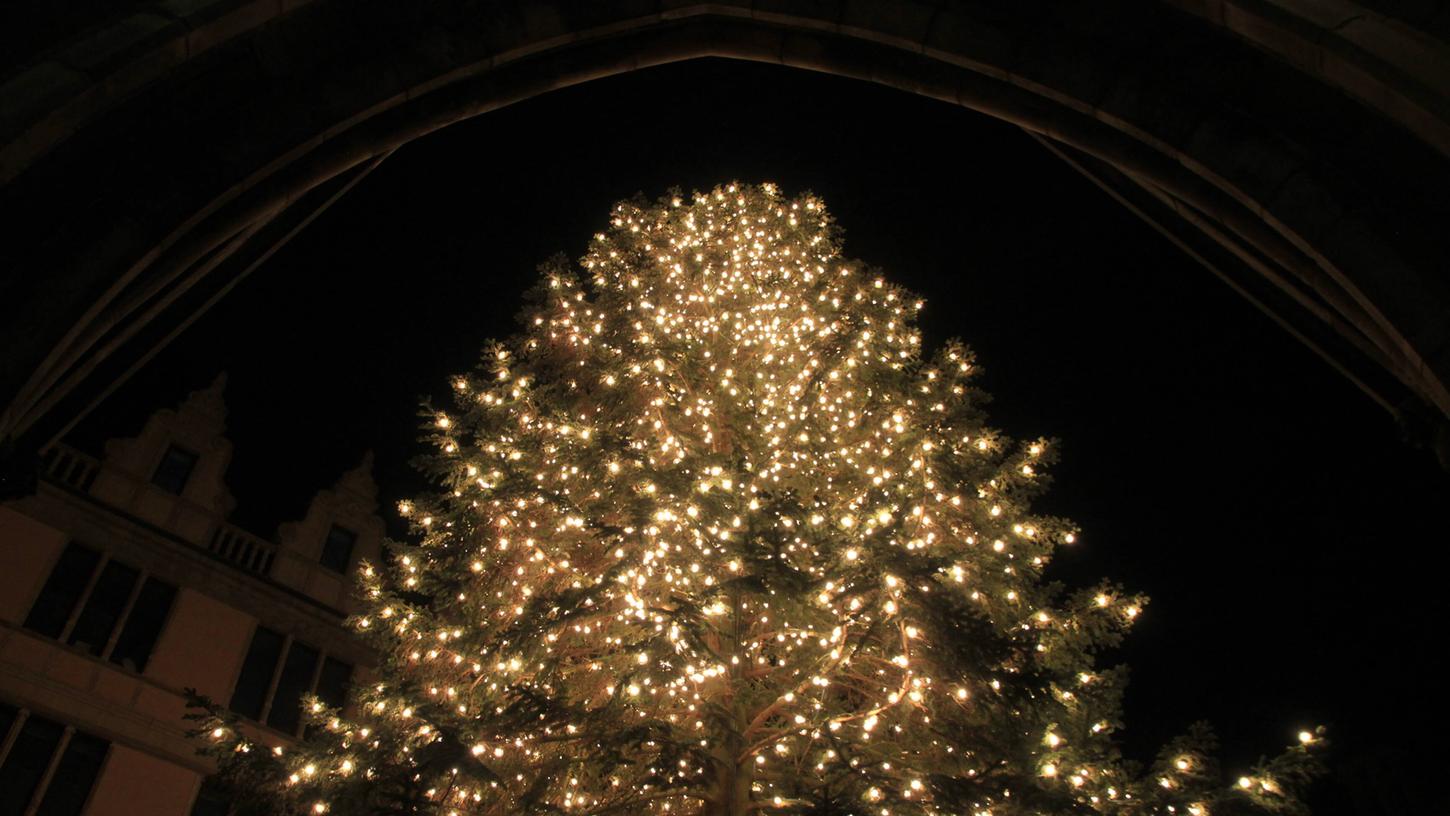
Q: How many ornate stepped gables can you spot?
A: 2